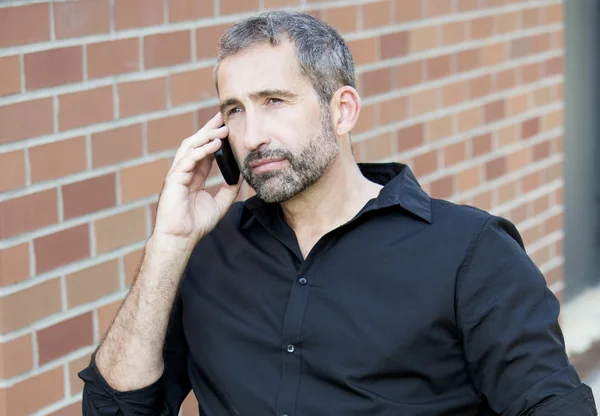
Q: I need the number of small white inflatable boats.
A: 0